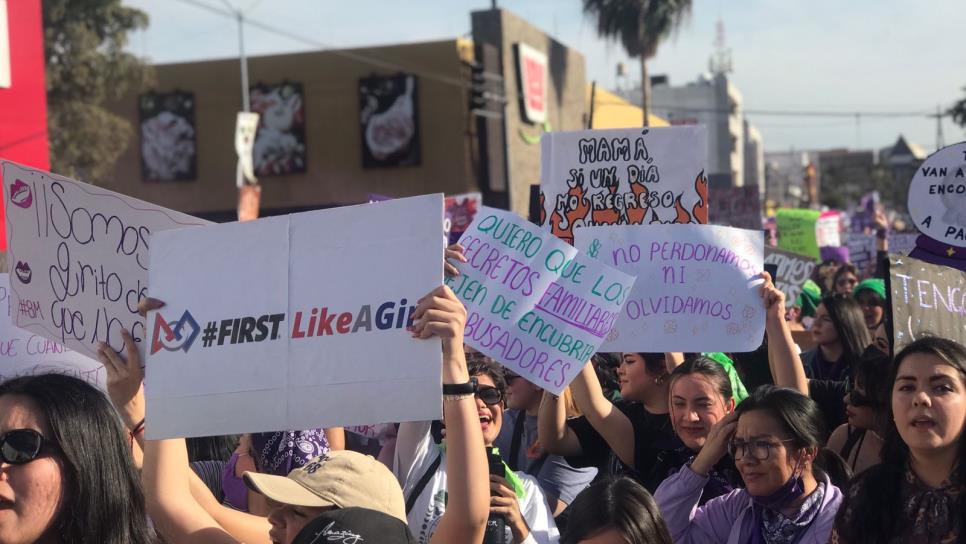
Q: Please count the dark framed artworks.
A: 3